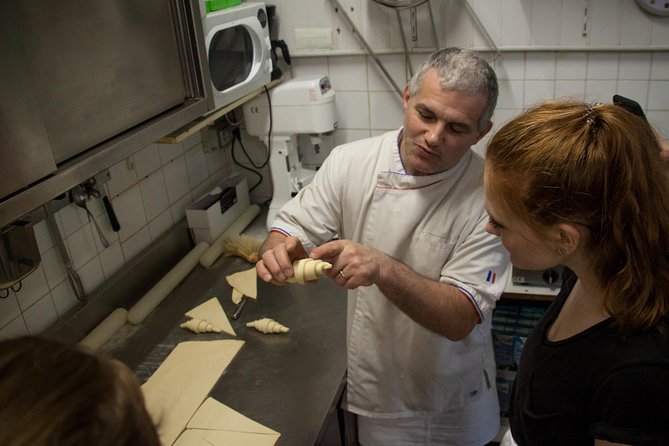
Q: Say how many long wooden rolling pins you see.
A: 3